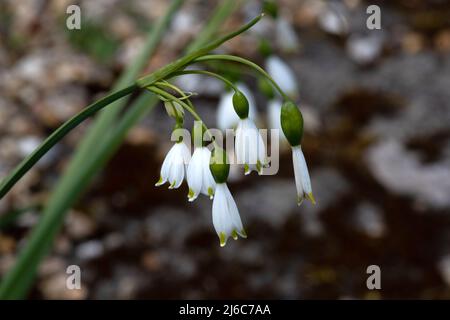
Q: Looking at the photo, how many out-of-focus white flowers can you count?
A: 4